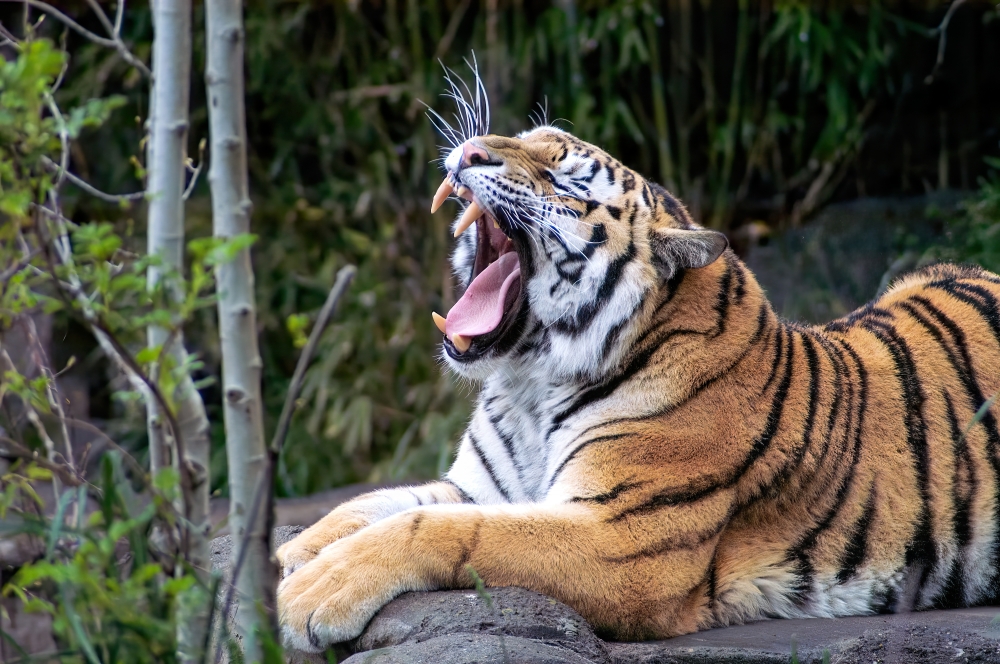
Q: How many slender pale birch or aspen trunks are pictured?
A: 2